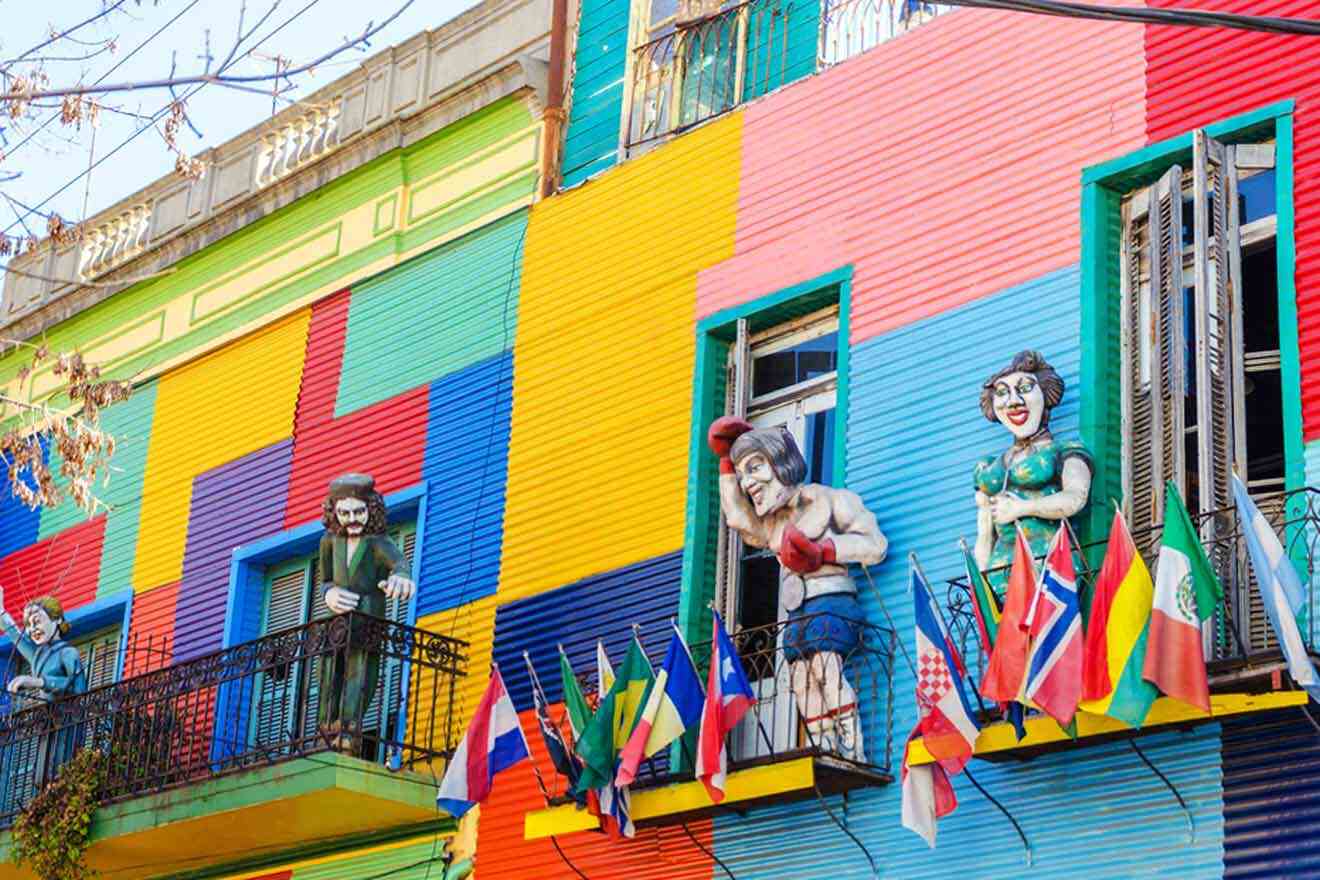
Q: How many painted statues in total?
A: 4